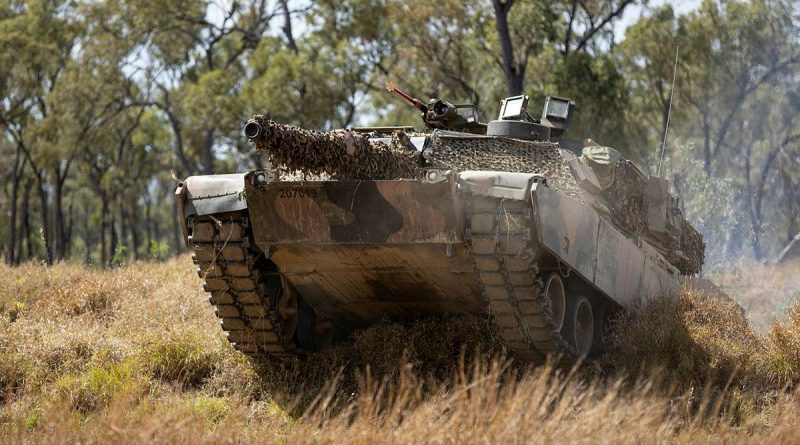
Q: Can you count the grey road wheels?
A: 2